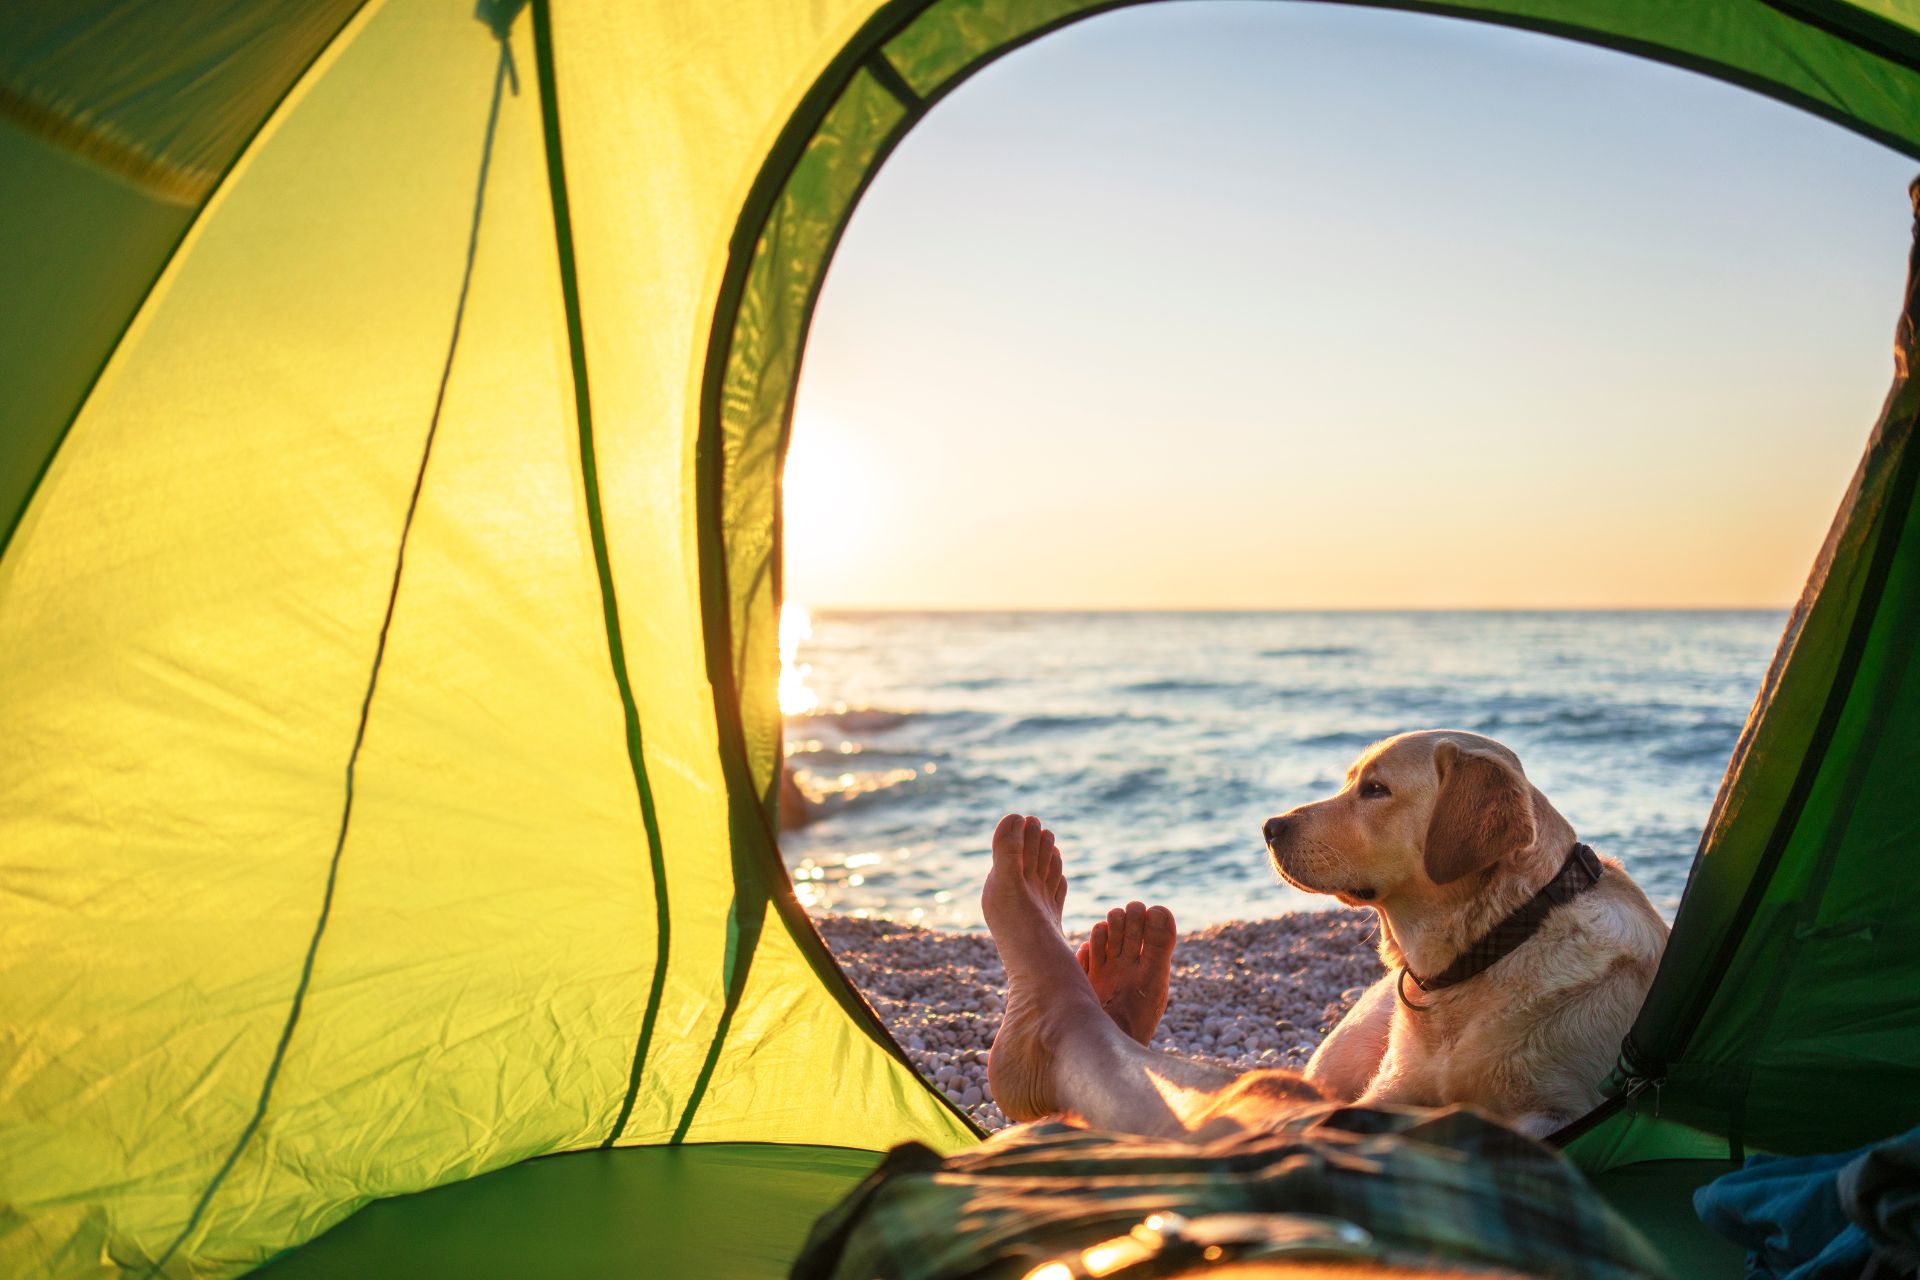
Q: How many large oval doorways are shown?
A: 1